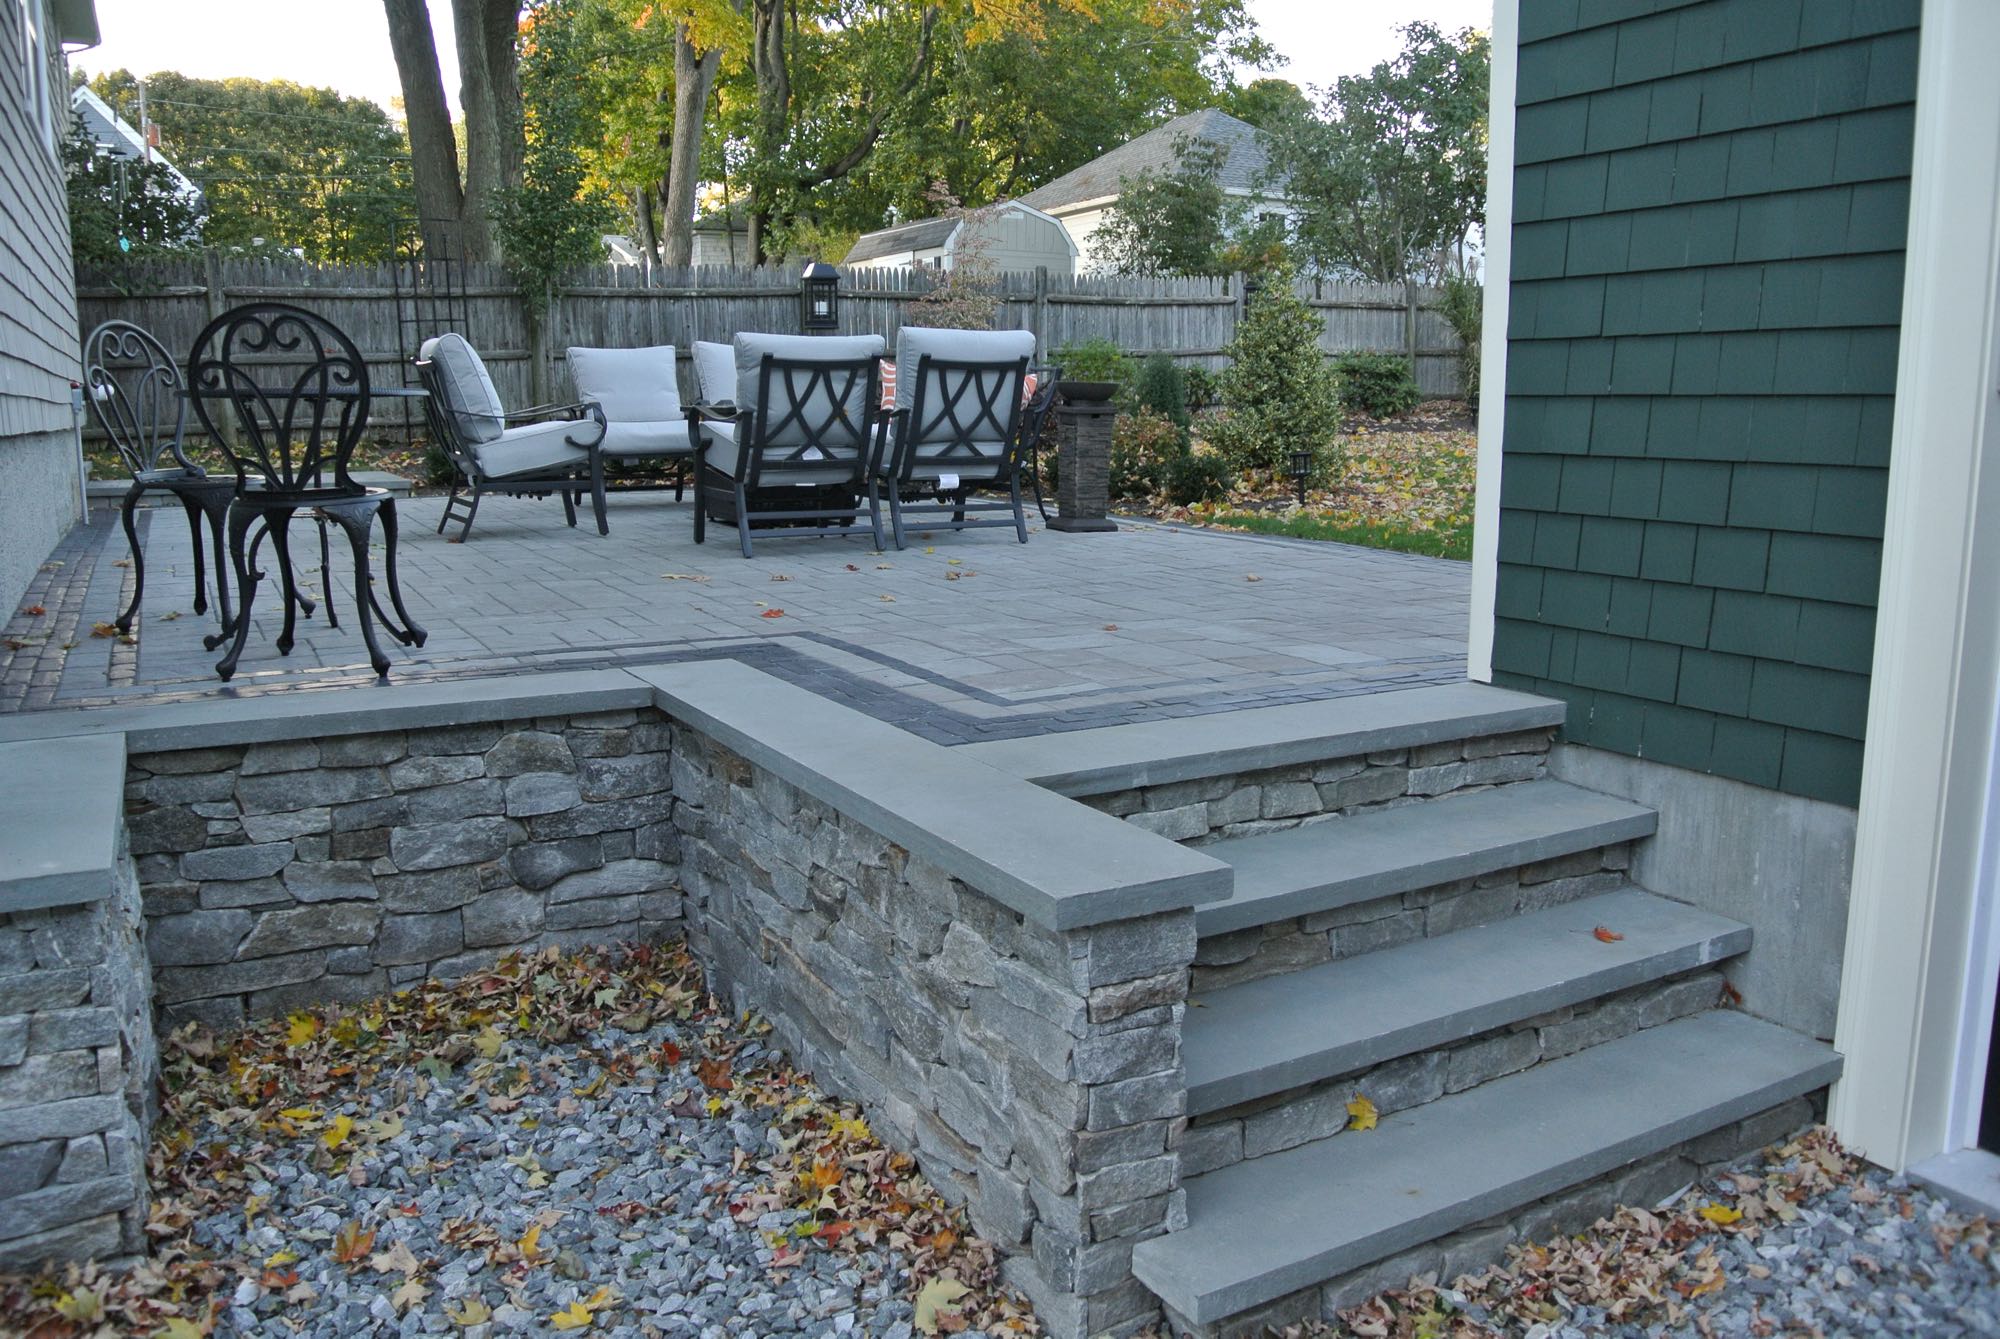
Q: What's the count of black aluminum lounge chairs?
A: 5